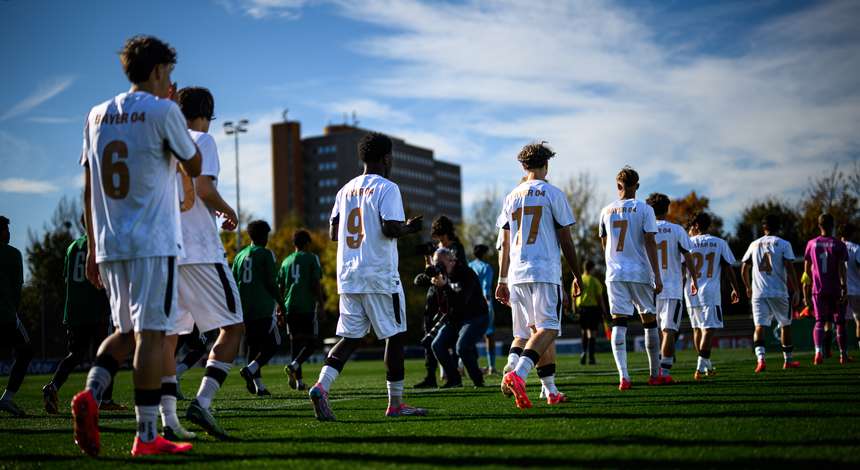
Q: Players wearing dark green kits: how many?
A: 4